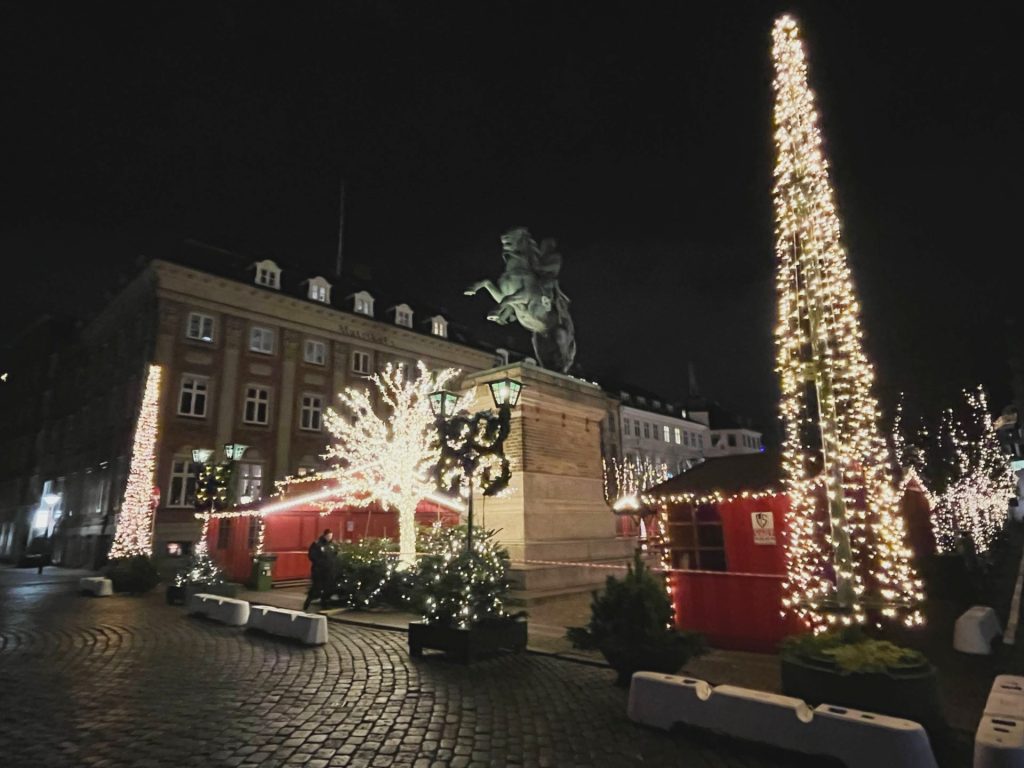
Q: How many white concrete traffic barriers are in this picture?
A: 6